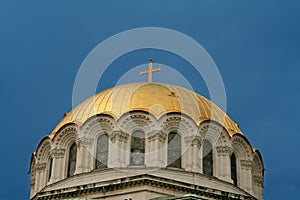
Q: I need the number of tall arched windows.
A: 7